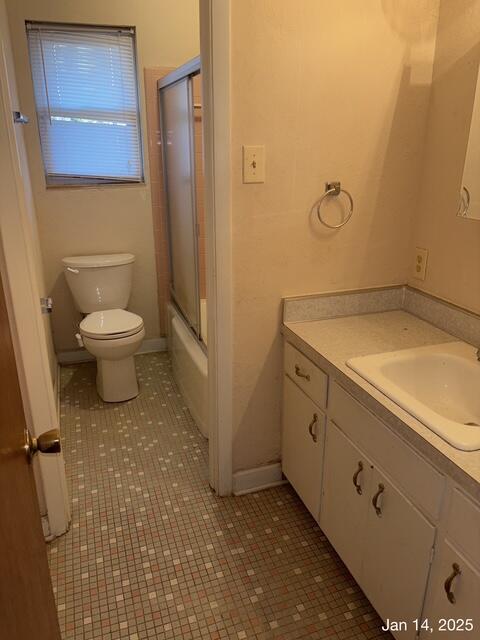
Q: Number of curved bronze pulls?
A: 5